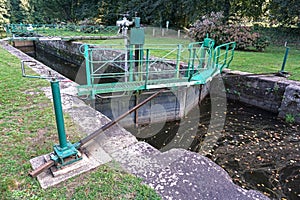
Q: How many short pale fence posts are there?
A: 3